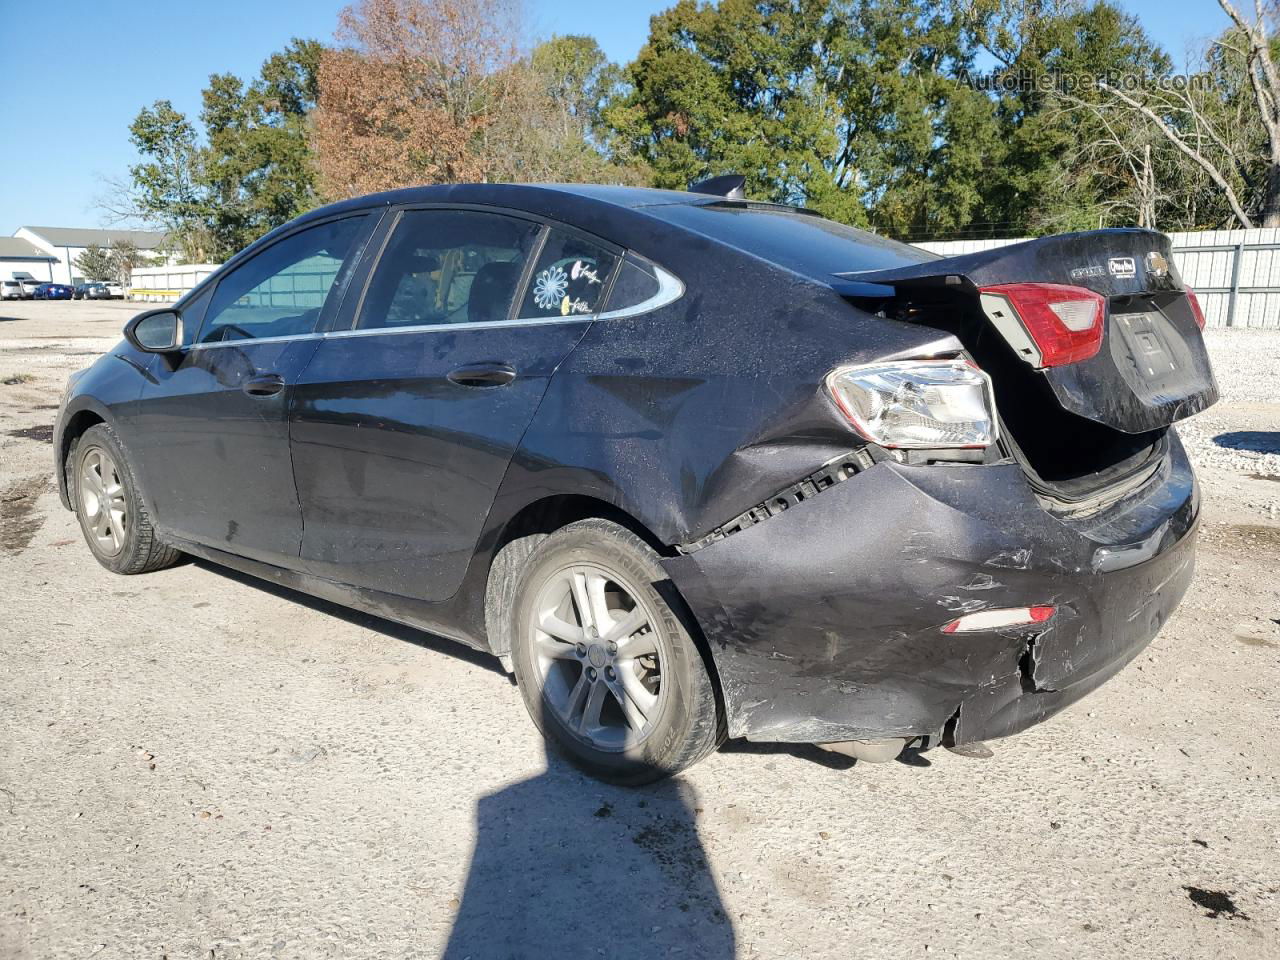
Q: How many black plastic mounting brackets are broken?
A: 1